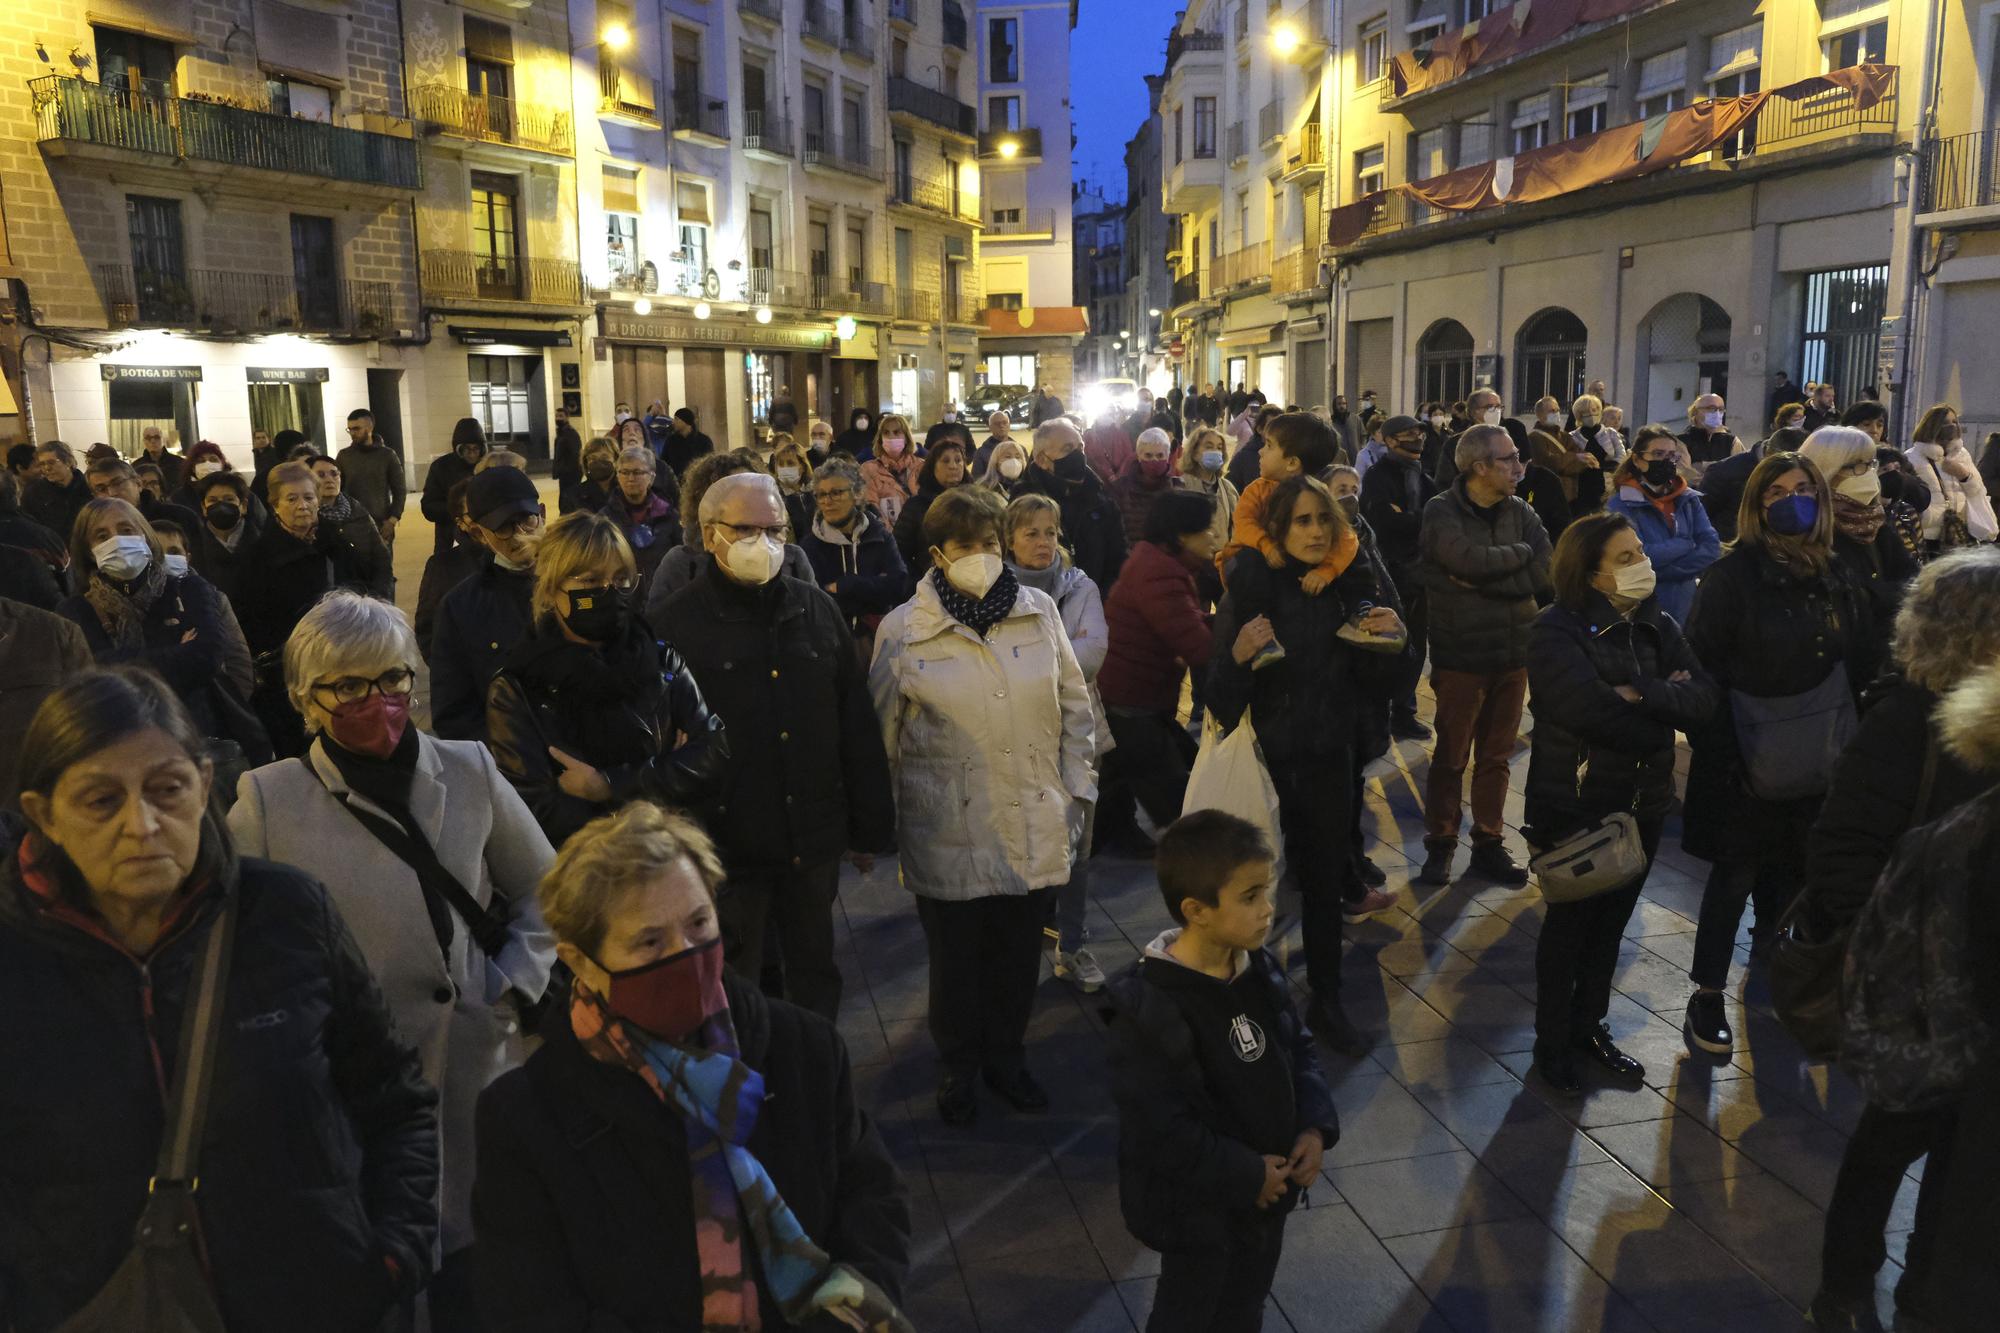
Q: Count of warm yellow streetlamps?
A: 3